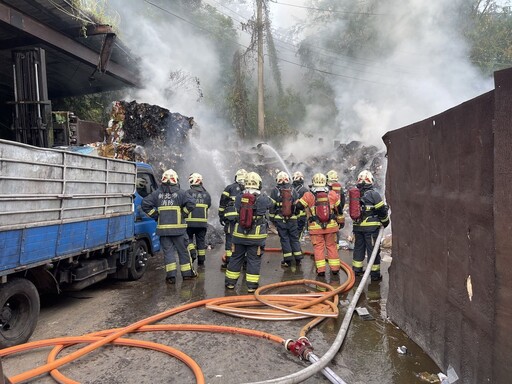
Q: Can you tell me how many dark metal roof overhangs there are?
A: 1